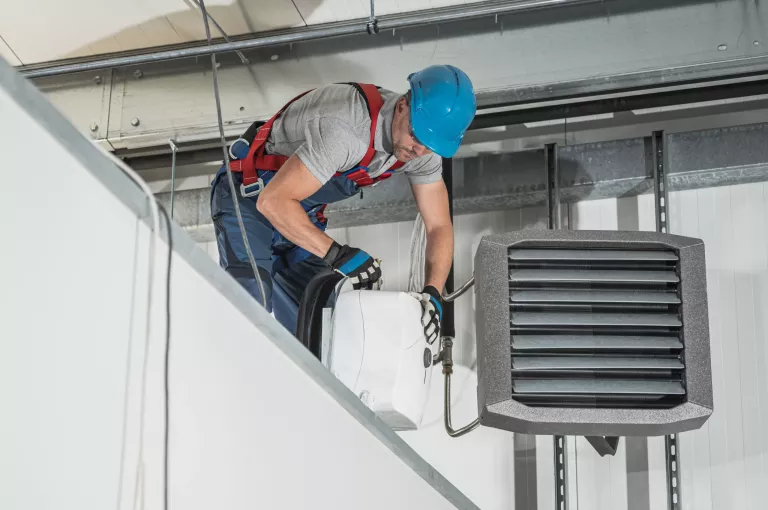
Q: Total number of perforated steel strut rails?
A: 2